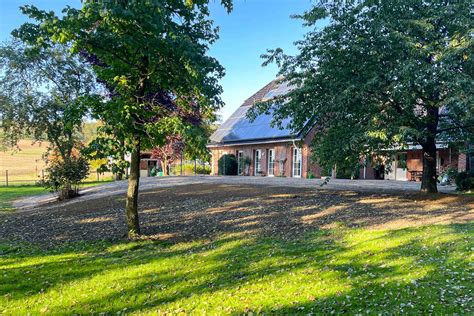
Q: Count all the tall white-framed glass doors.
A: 4